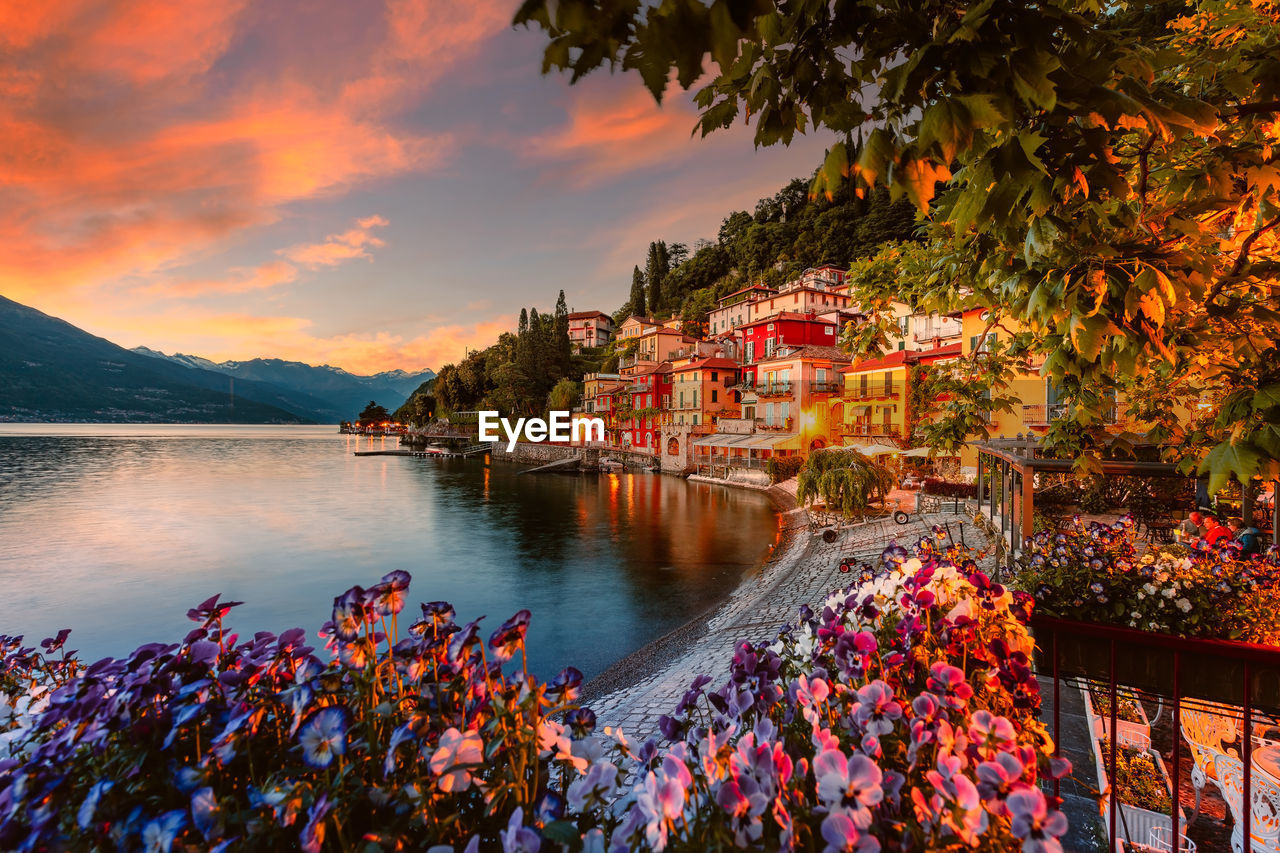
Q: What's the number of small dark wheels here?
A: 4